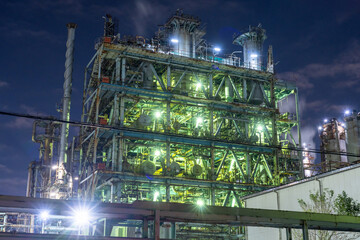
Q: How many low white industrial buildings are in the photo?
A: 1